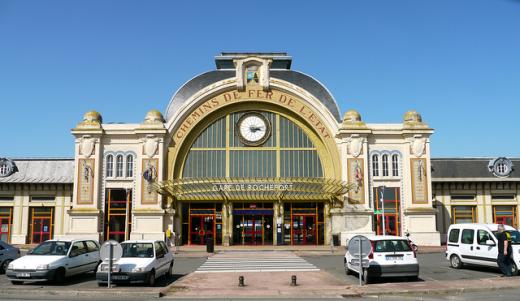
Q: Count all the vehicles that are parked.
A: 5